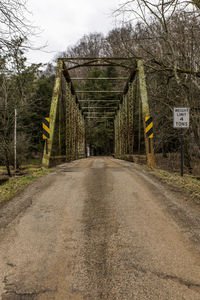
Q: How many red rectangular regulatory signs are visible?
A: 0